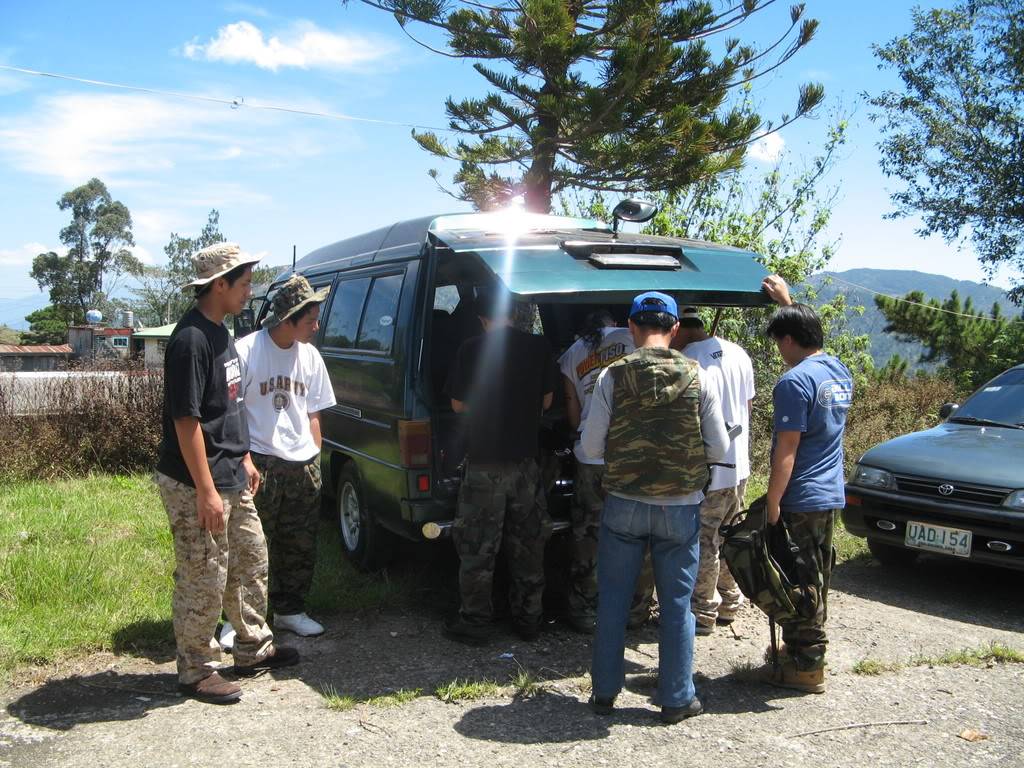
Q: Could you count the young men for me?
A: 7